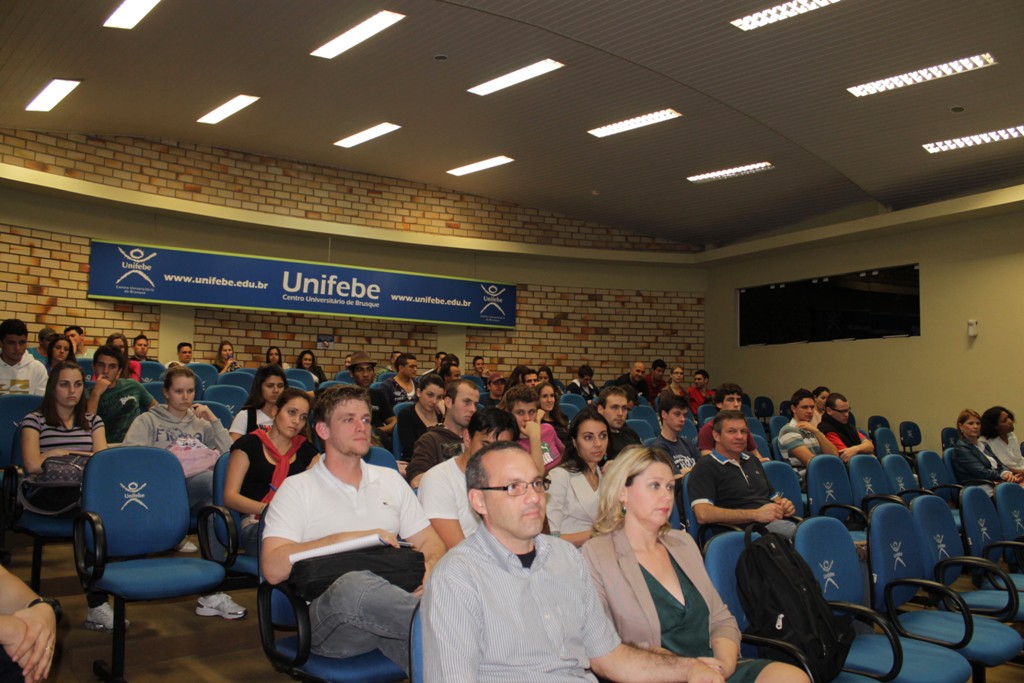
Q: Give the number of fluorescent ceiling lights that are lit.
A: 12